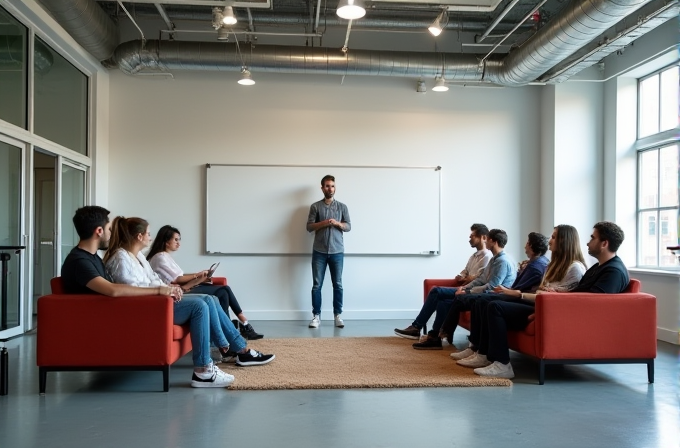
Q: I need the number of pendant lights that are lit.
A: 5